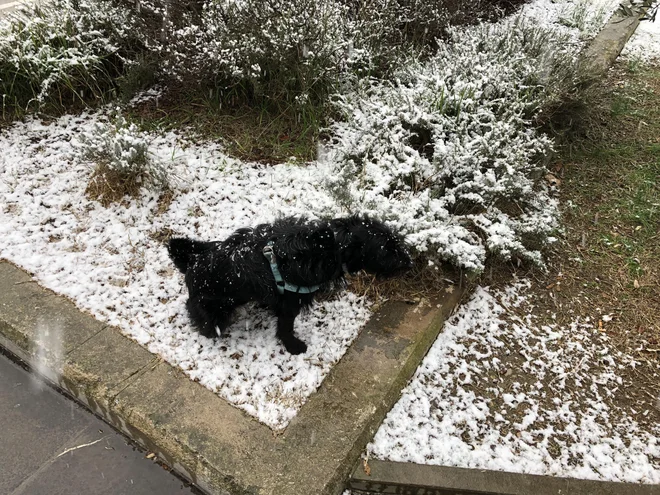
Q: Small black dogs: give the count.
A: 1